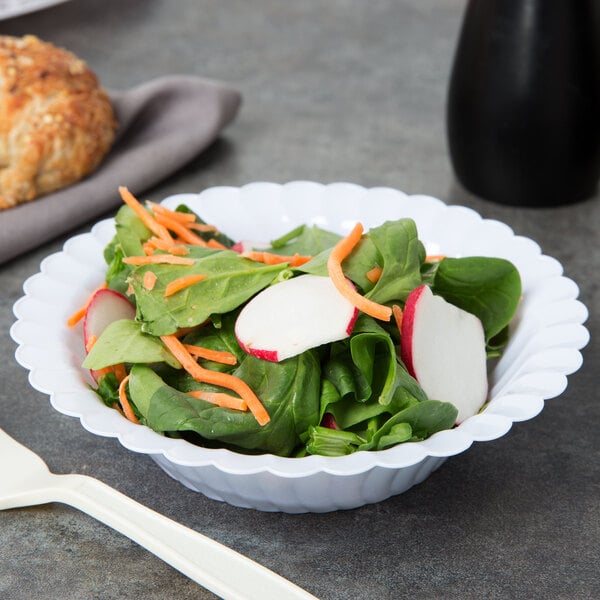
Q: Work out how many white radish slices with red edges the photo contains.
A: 3